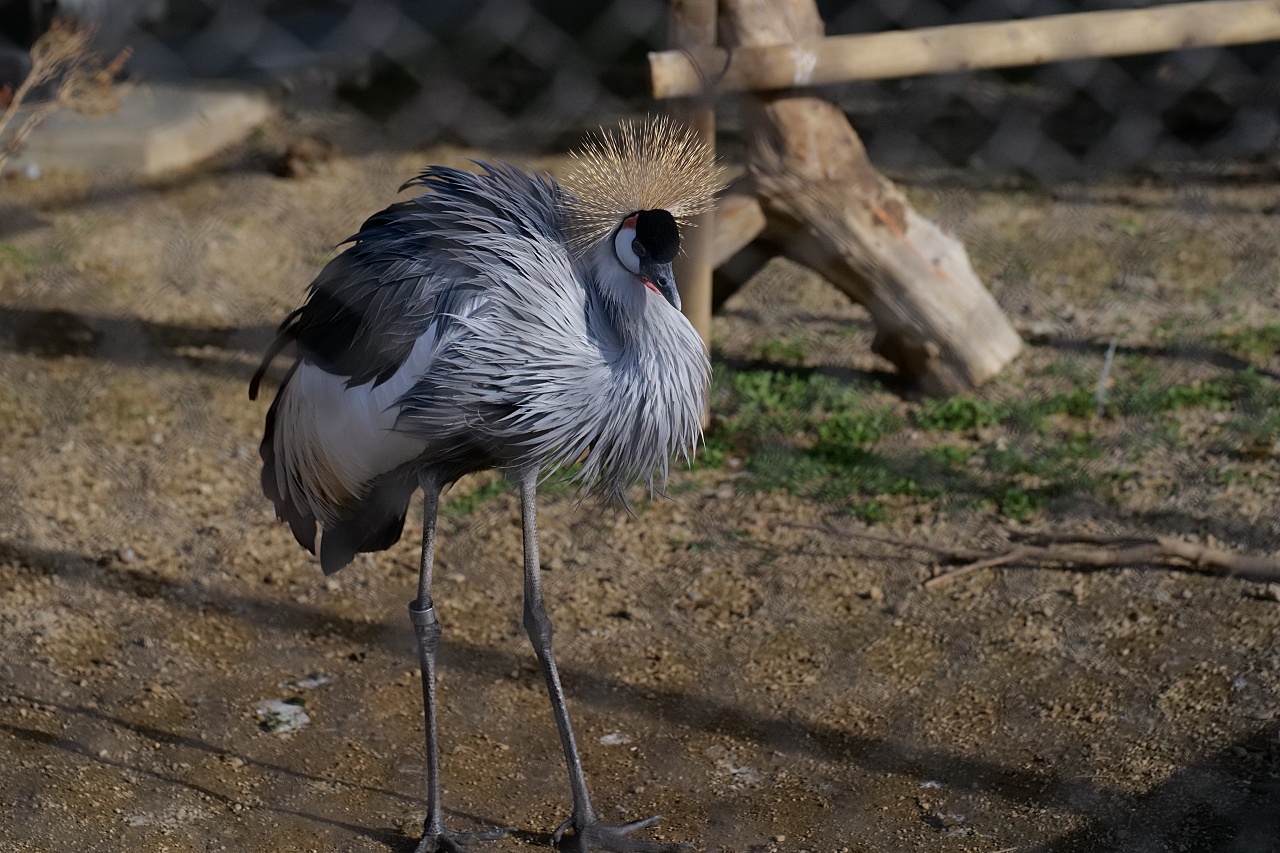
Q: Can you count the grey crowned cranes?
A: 1